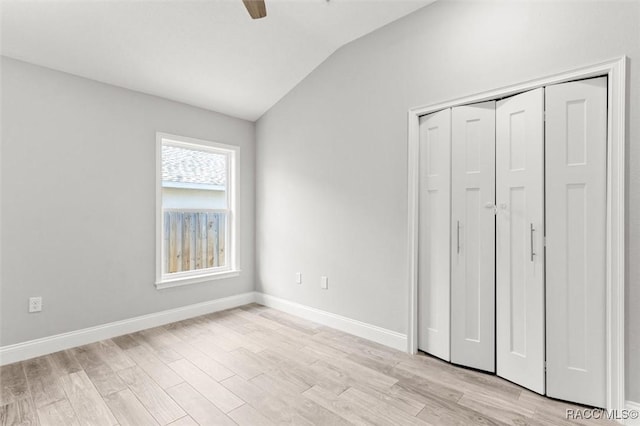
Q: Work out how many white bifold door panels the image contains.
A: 4